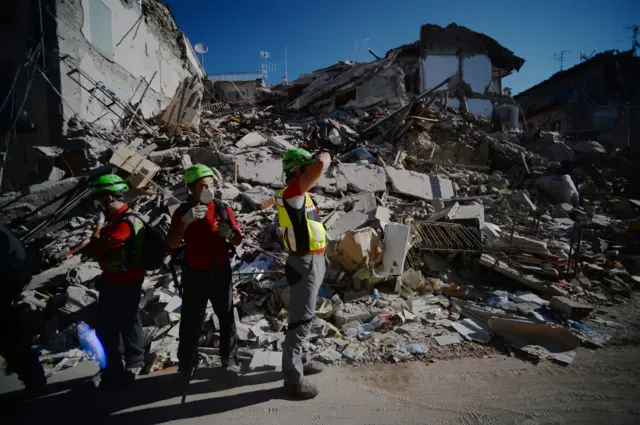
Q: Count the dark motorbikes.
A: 0